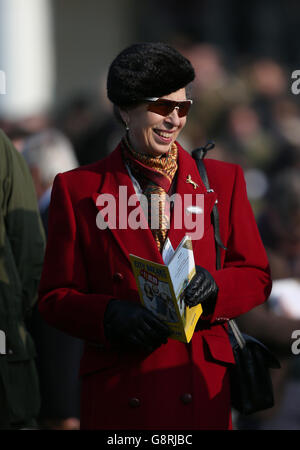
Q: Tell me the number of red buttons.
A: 3